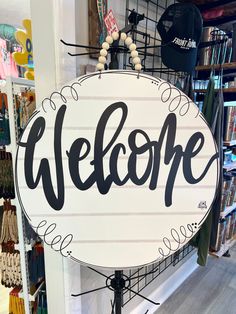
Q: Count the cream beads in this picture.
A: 12